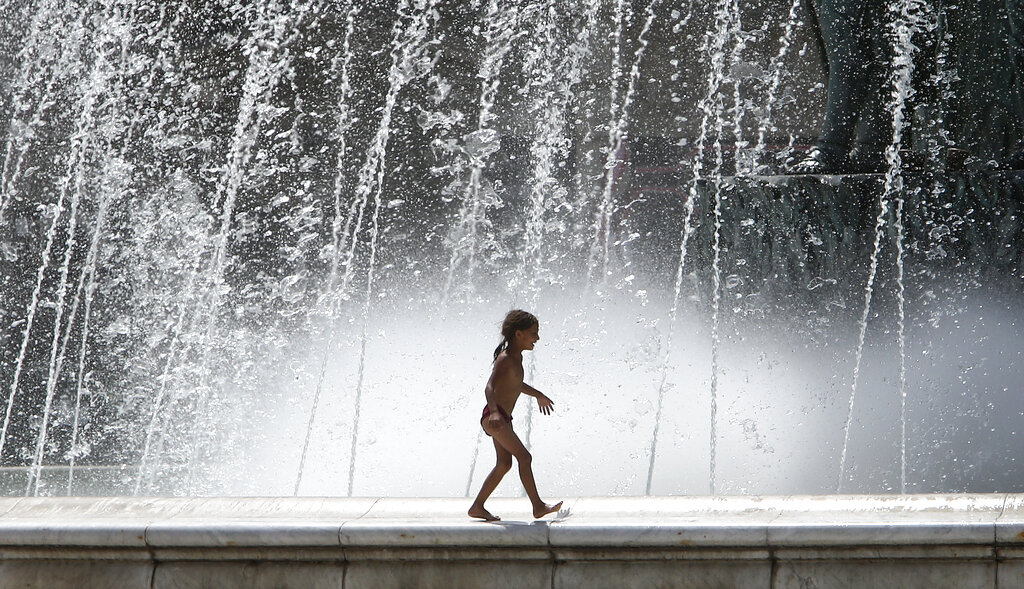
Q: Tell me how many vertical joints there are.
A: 5